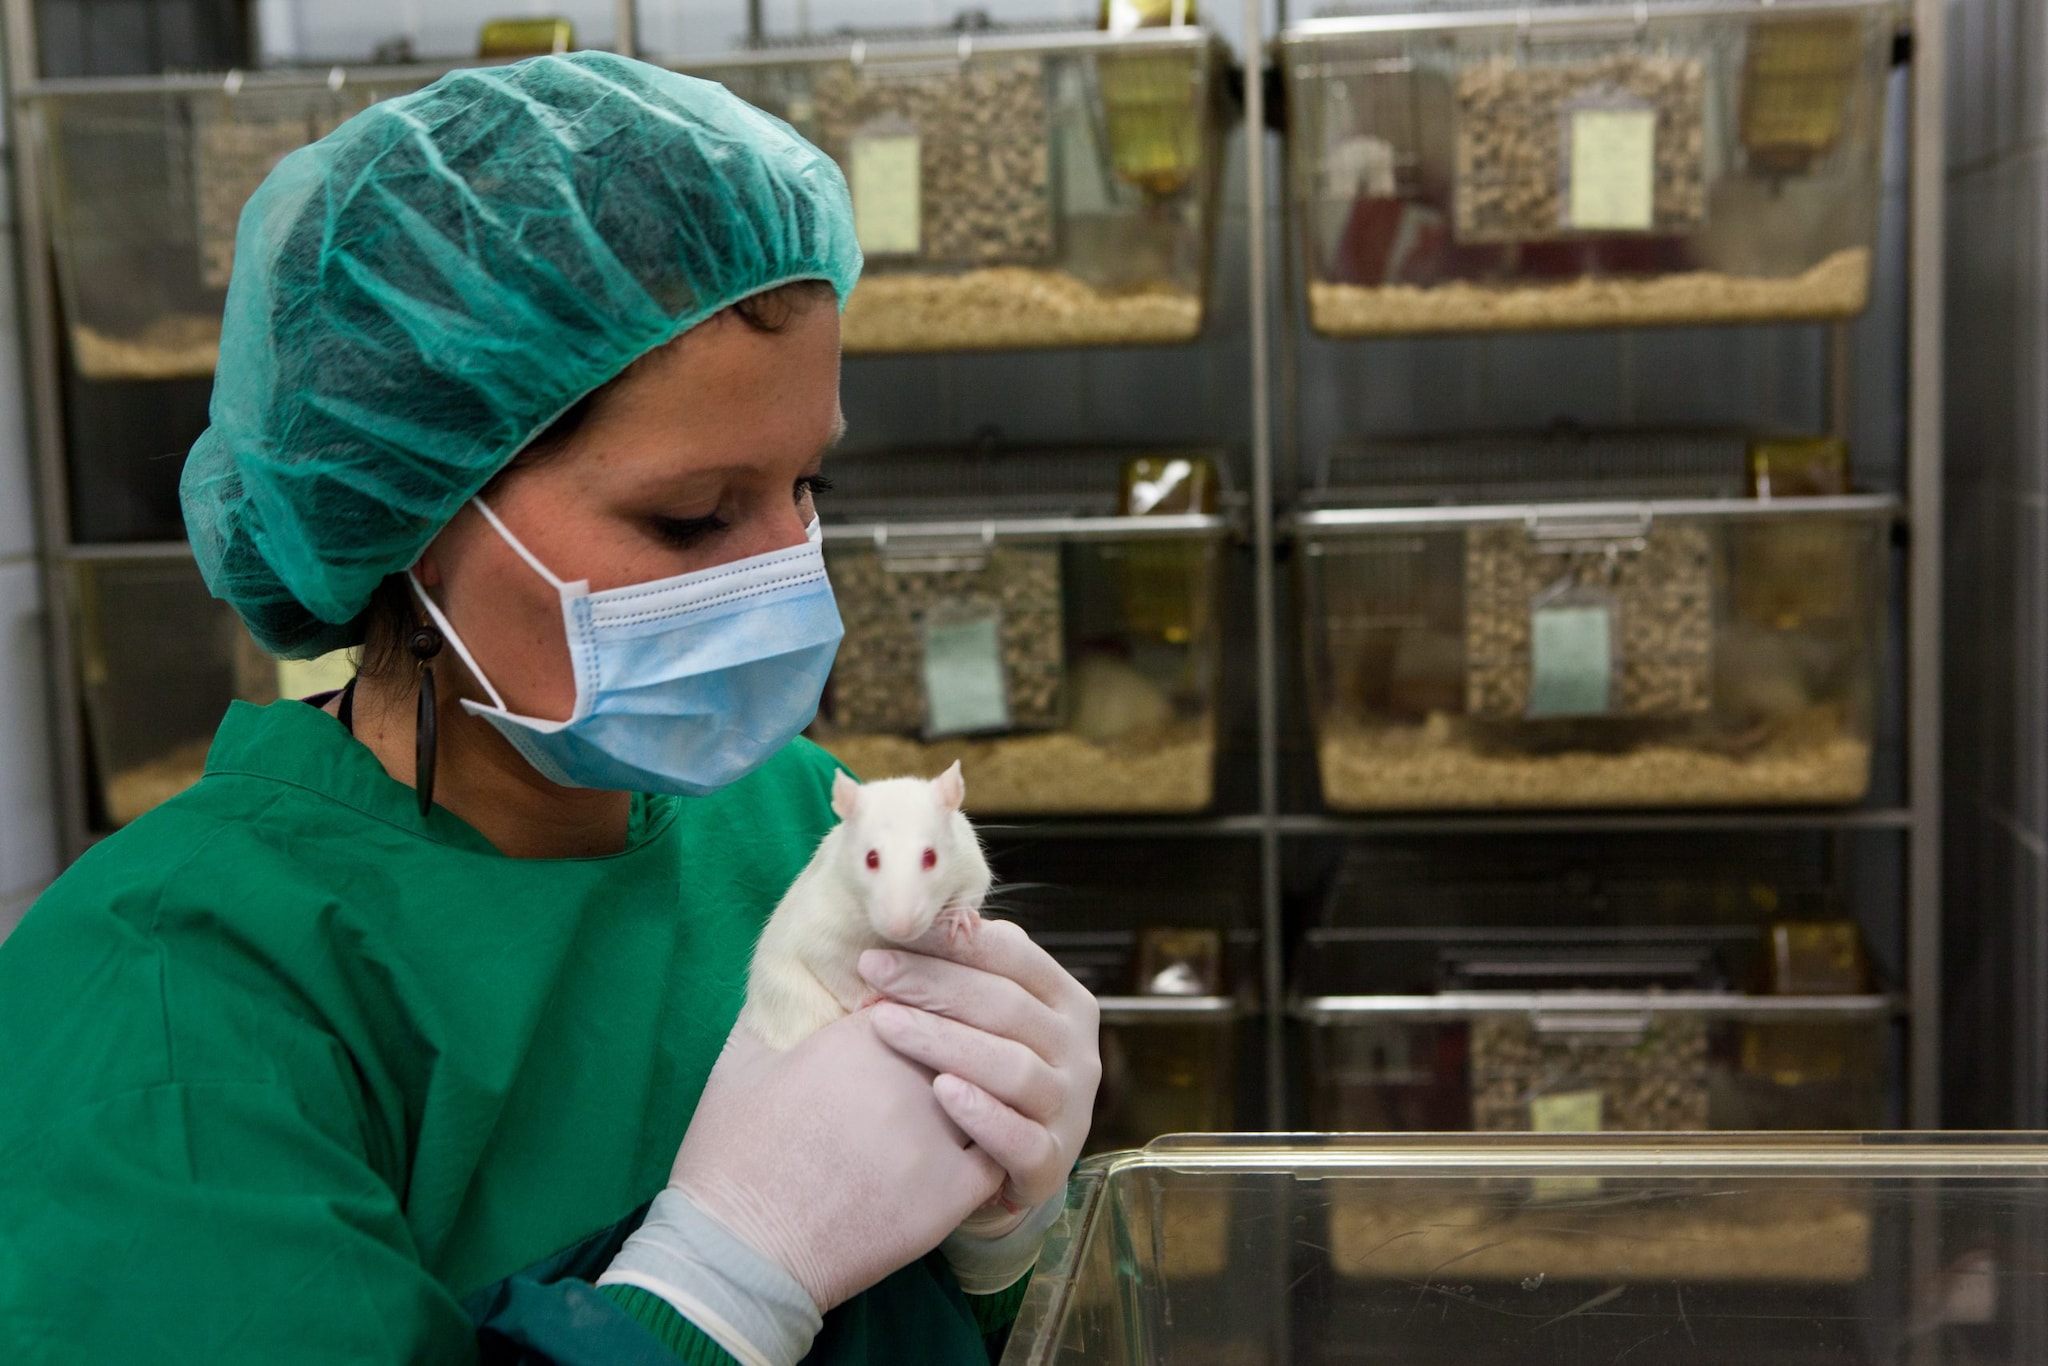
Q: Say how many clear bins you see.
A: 9